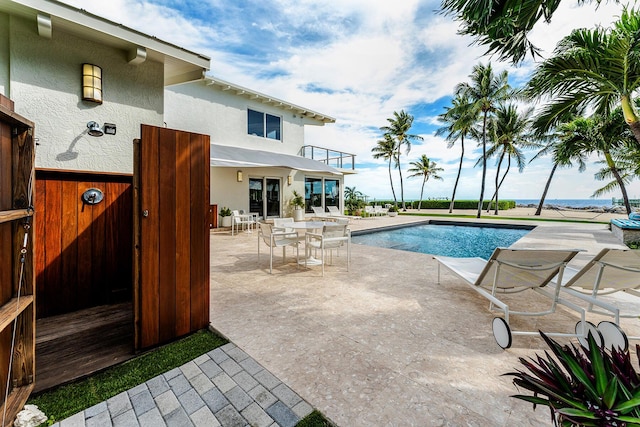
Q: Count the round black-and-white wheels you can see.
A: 3